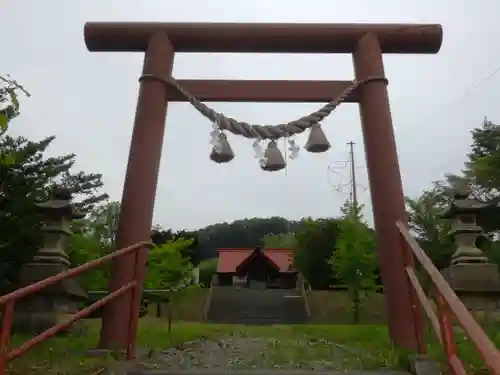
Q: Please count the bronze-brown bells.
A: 3